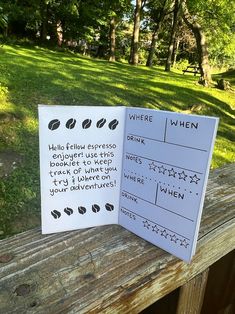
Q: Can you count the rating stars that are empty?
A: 10